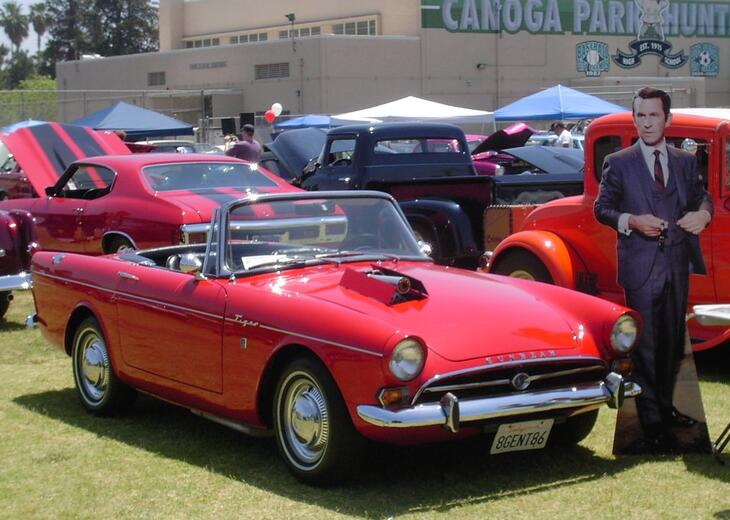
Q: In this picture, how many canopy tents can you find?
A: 5